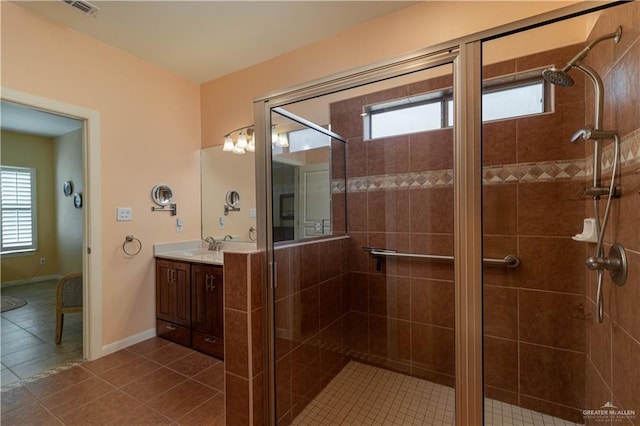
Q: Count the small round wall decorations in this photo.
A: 2